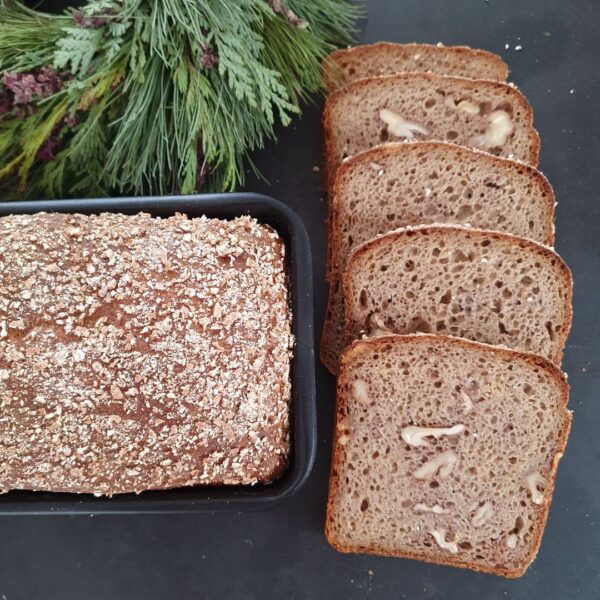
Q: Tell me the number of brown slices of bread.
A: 5